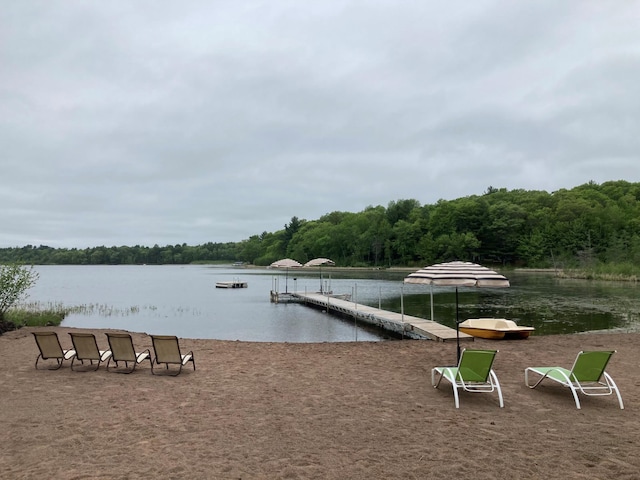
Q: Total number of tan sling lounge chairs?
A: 4